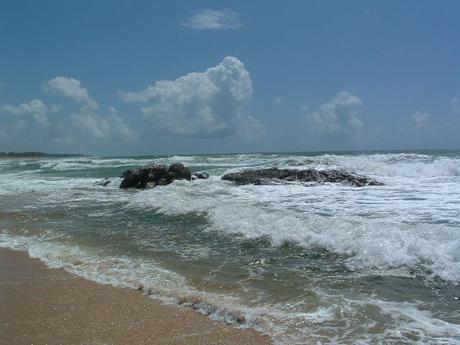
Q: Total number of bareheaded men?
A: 0